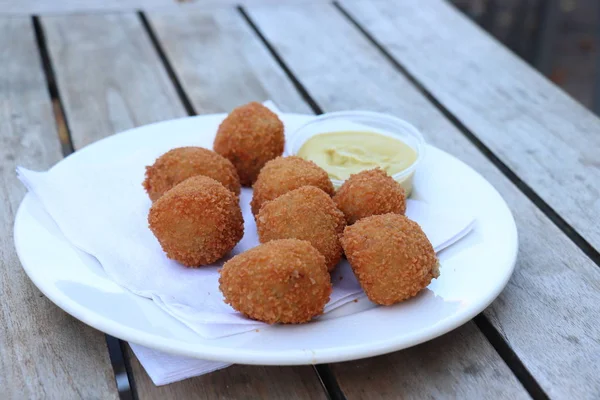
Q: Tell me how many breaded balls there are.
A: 8